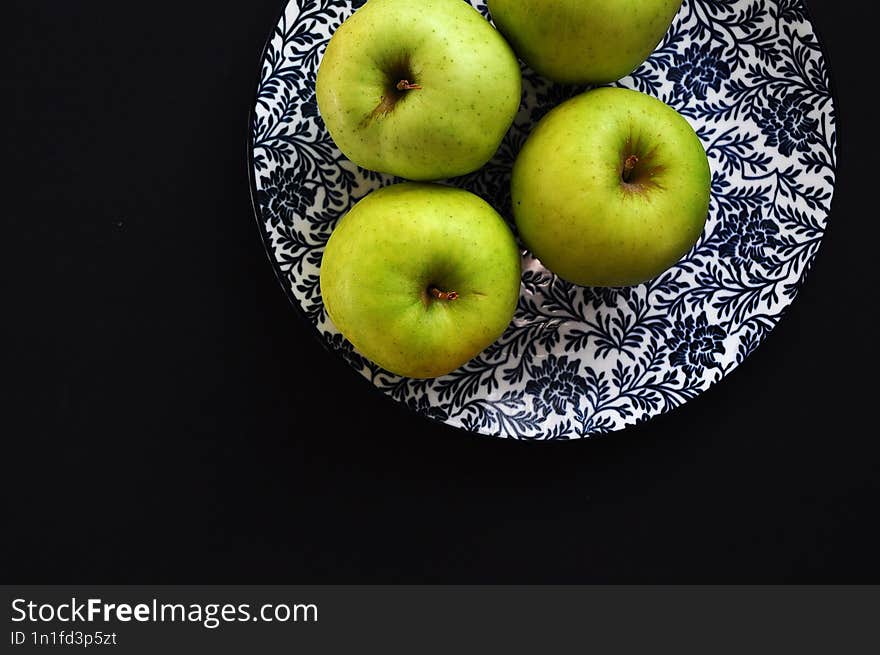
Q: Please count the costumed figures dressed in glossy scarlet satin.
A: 0